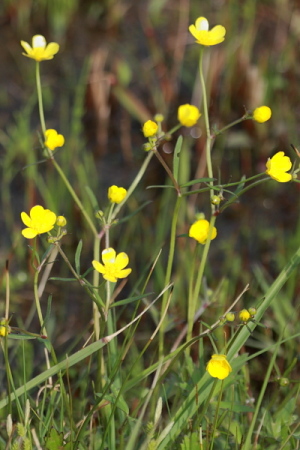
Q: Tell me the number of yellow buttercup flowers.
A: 12